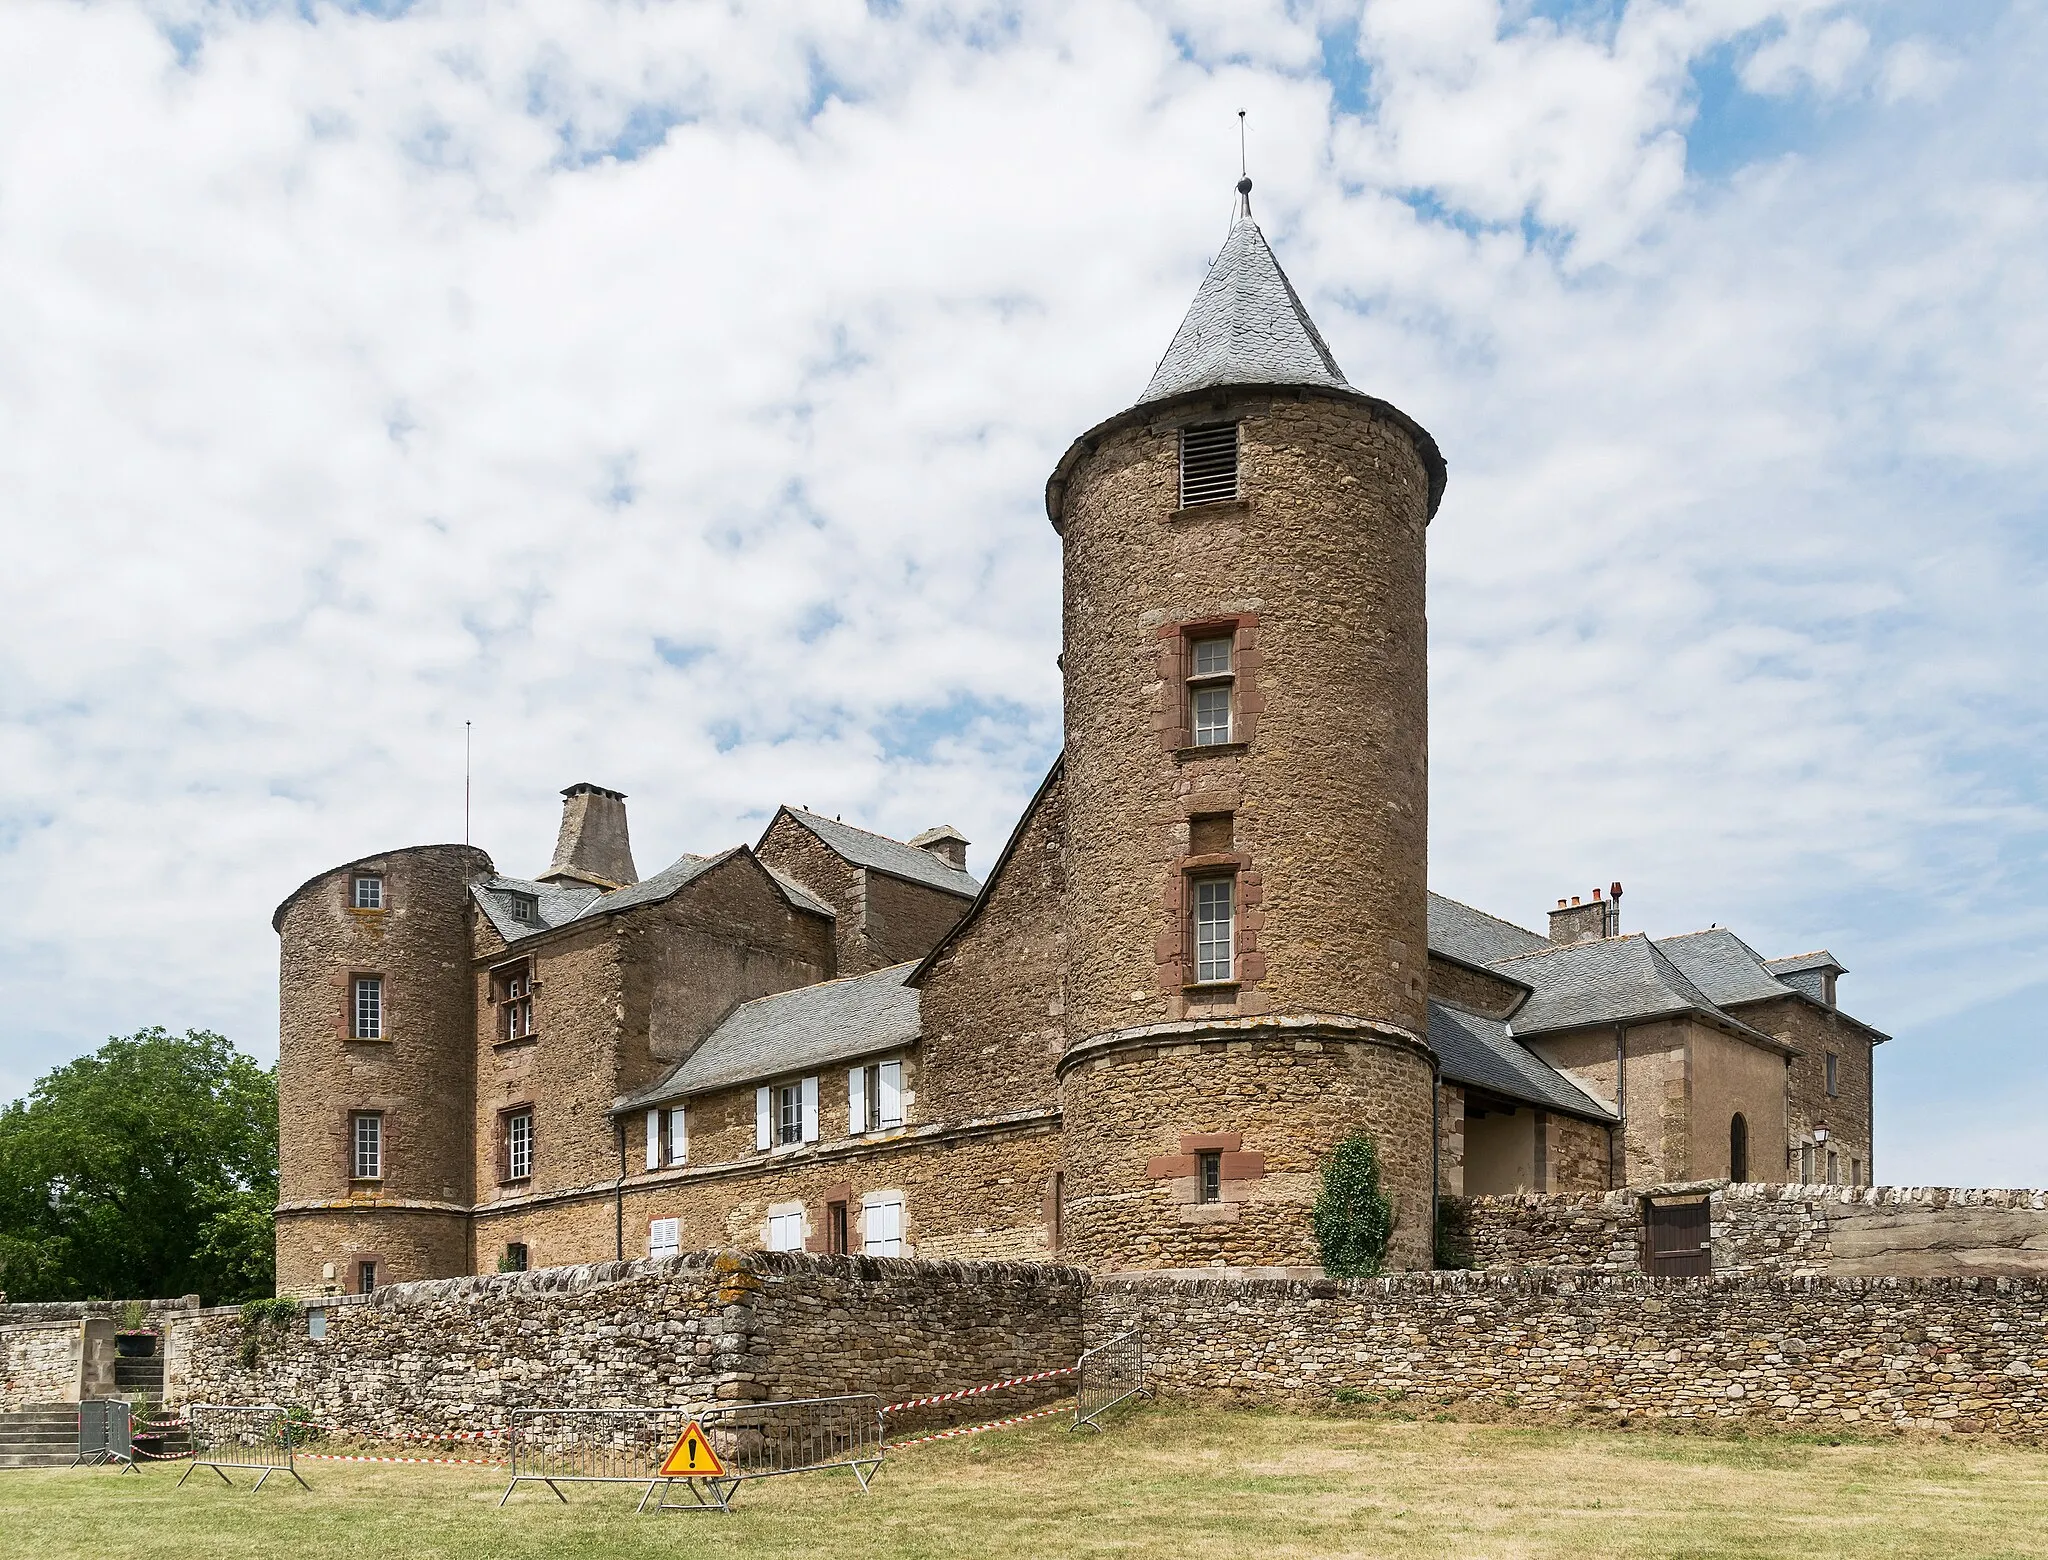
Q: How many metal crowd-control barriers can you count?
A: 6